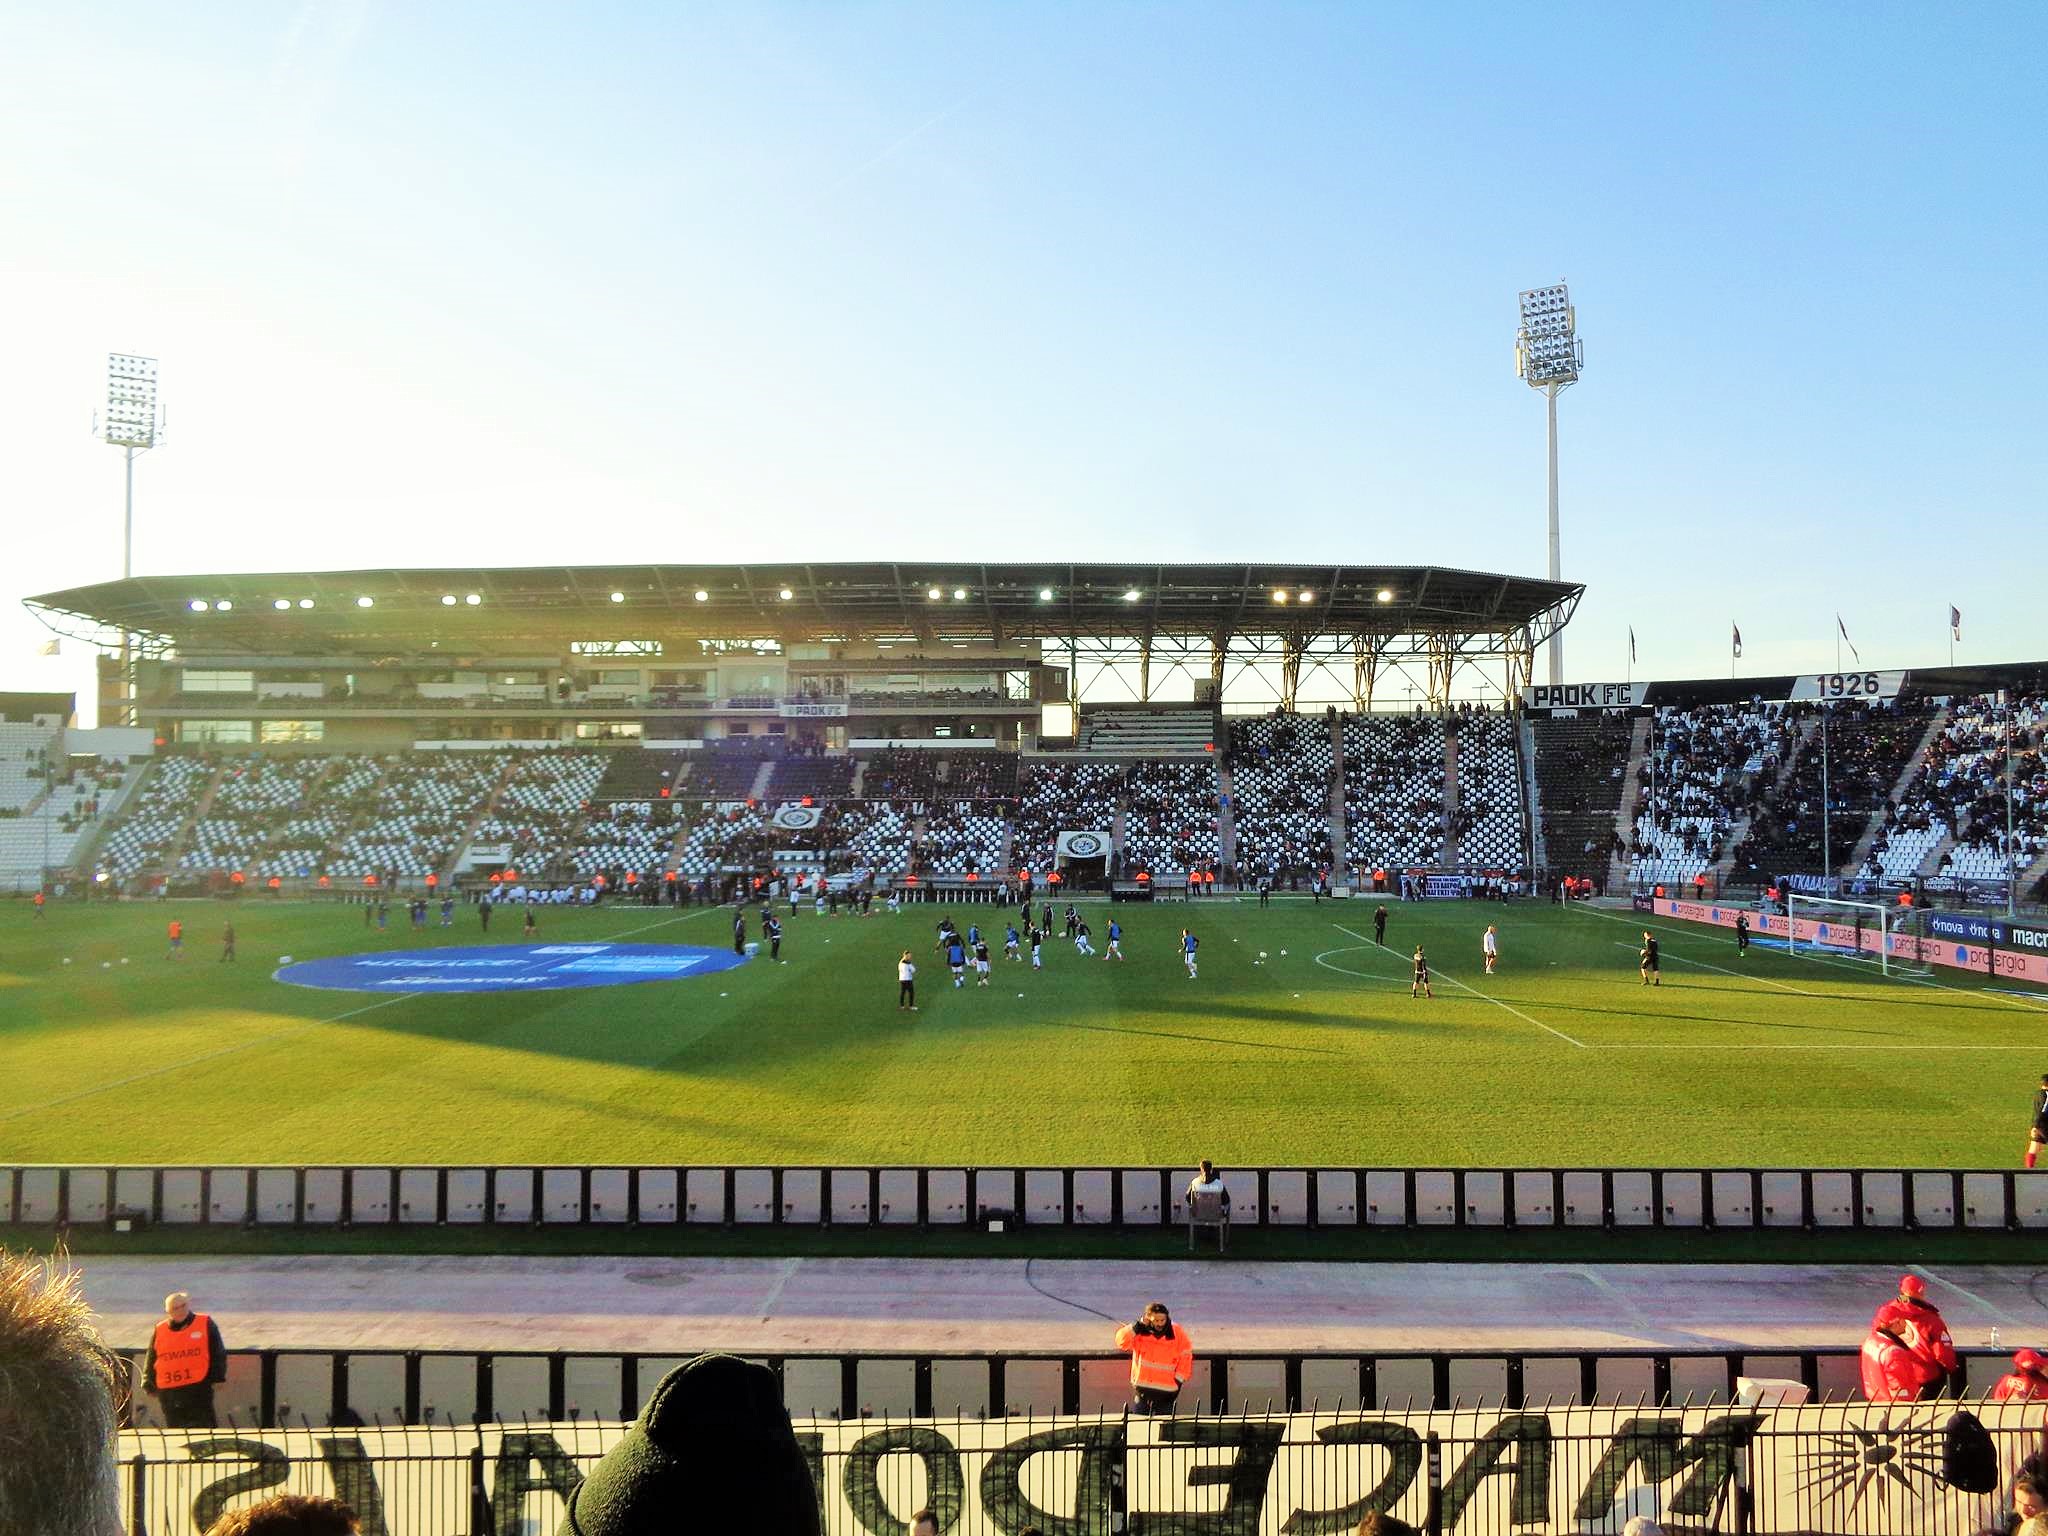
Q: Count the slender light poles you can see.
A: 2